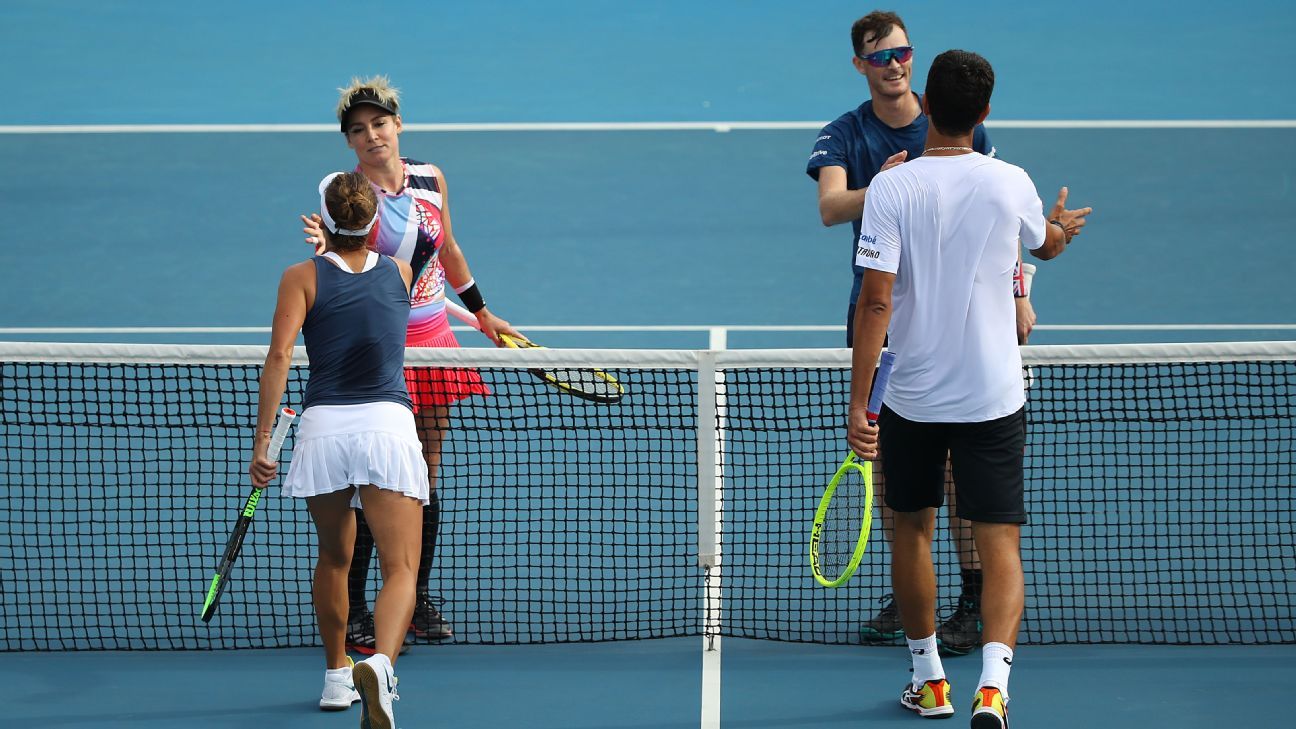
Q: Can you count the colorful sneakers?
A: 2